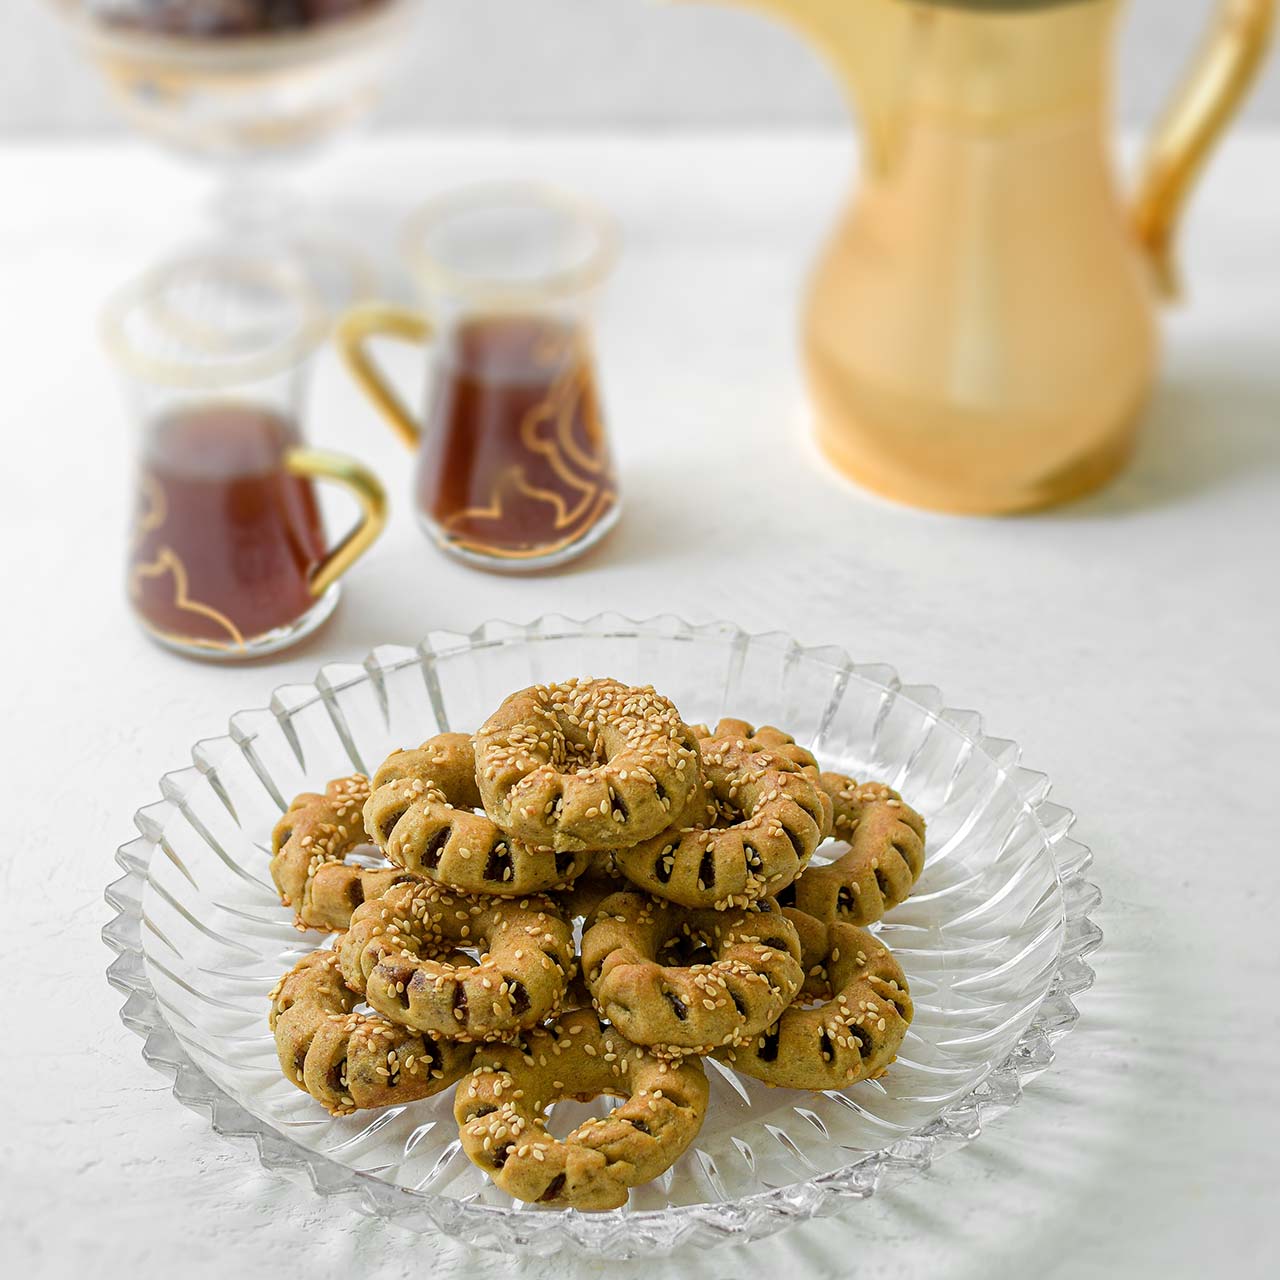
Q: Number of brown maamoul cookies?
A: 11